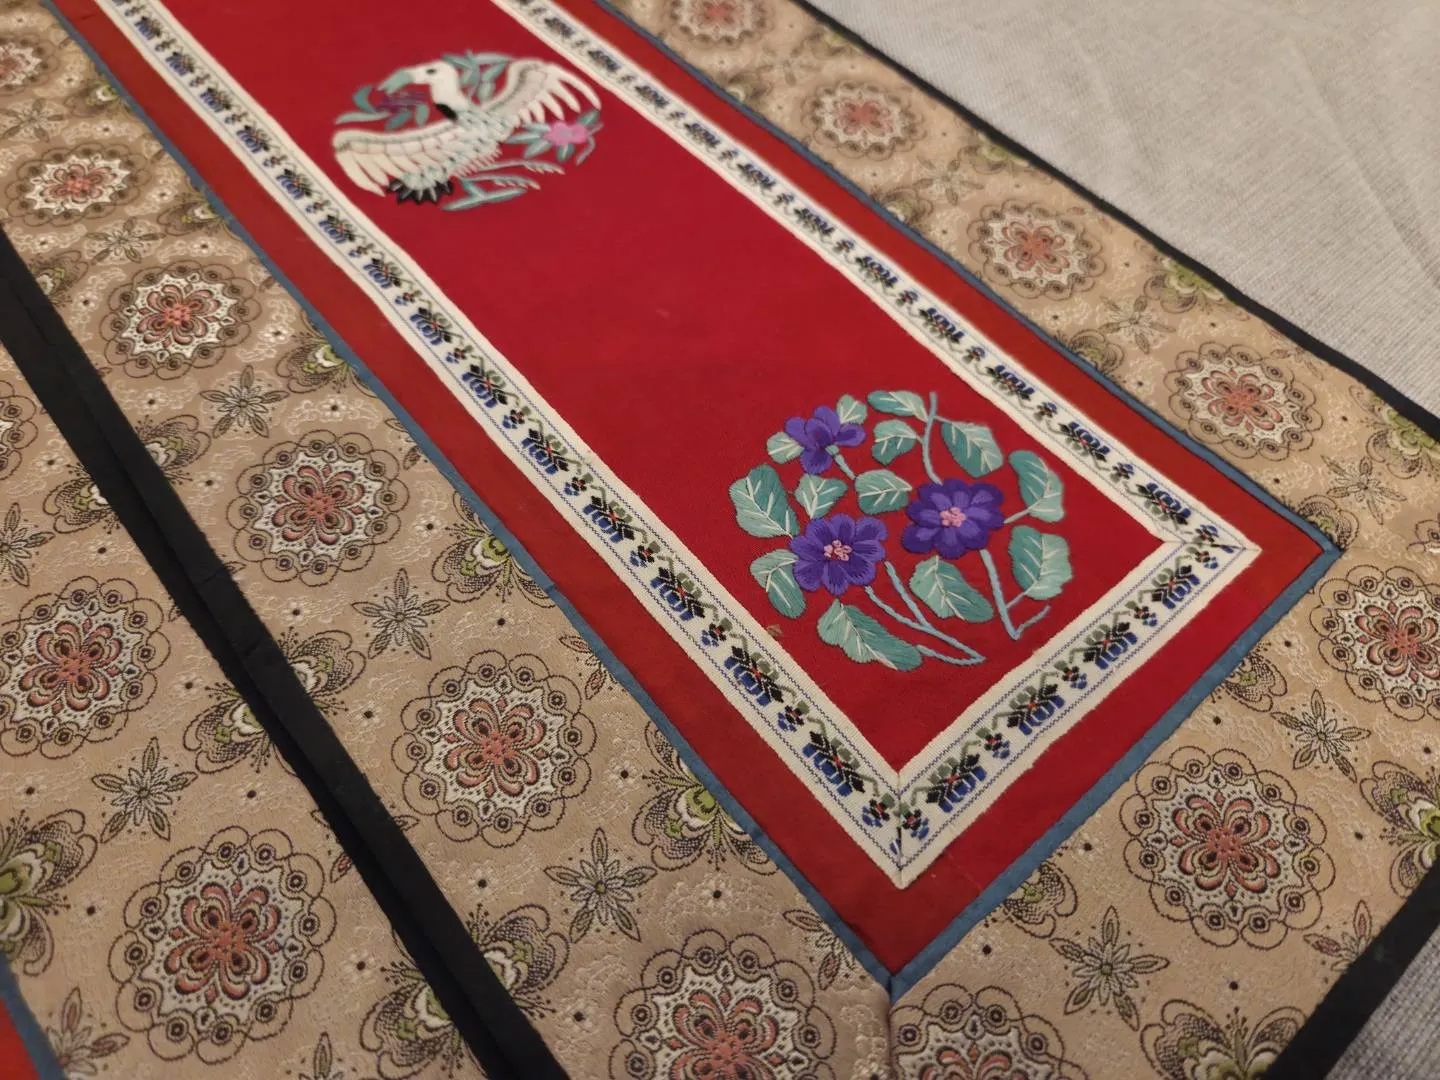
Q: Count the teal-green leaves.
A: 13